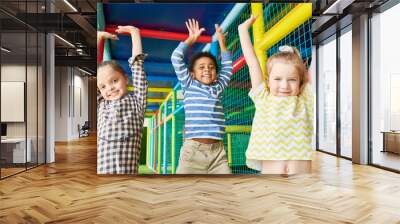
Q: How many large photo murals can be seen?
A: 1